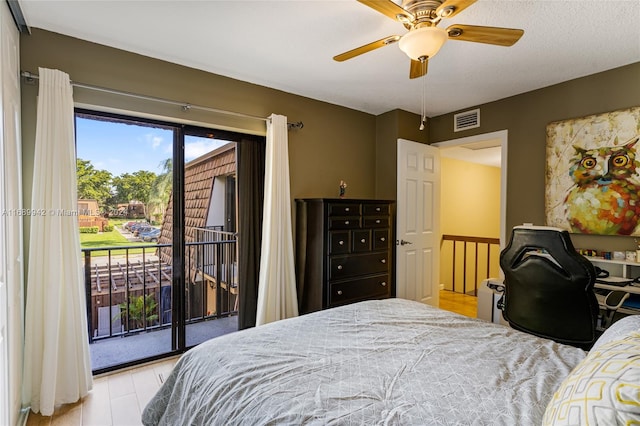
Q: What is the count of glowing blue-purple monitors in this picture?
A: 0